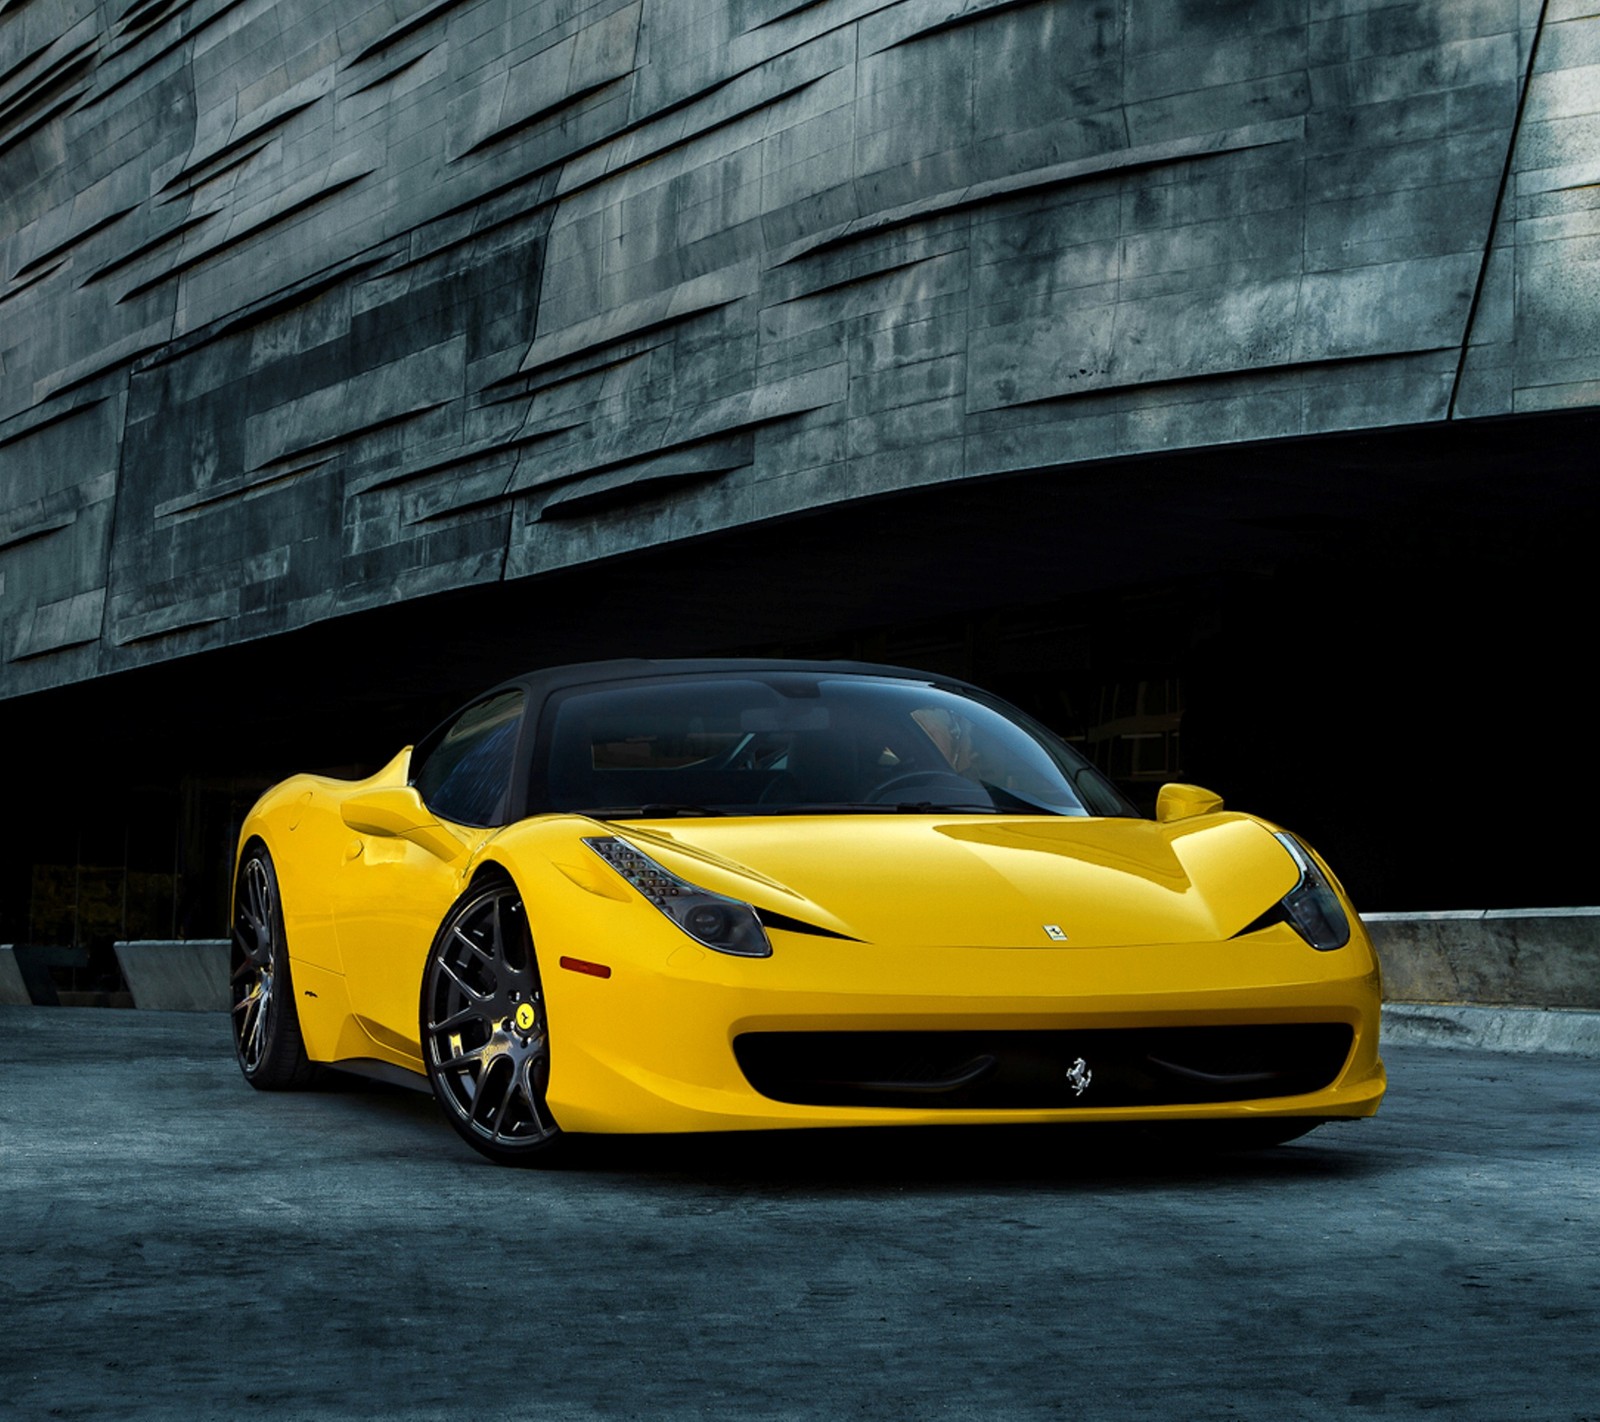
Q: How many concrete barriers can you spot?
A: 3